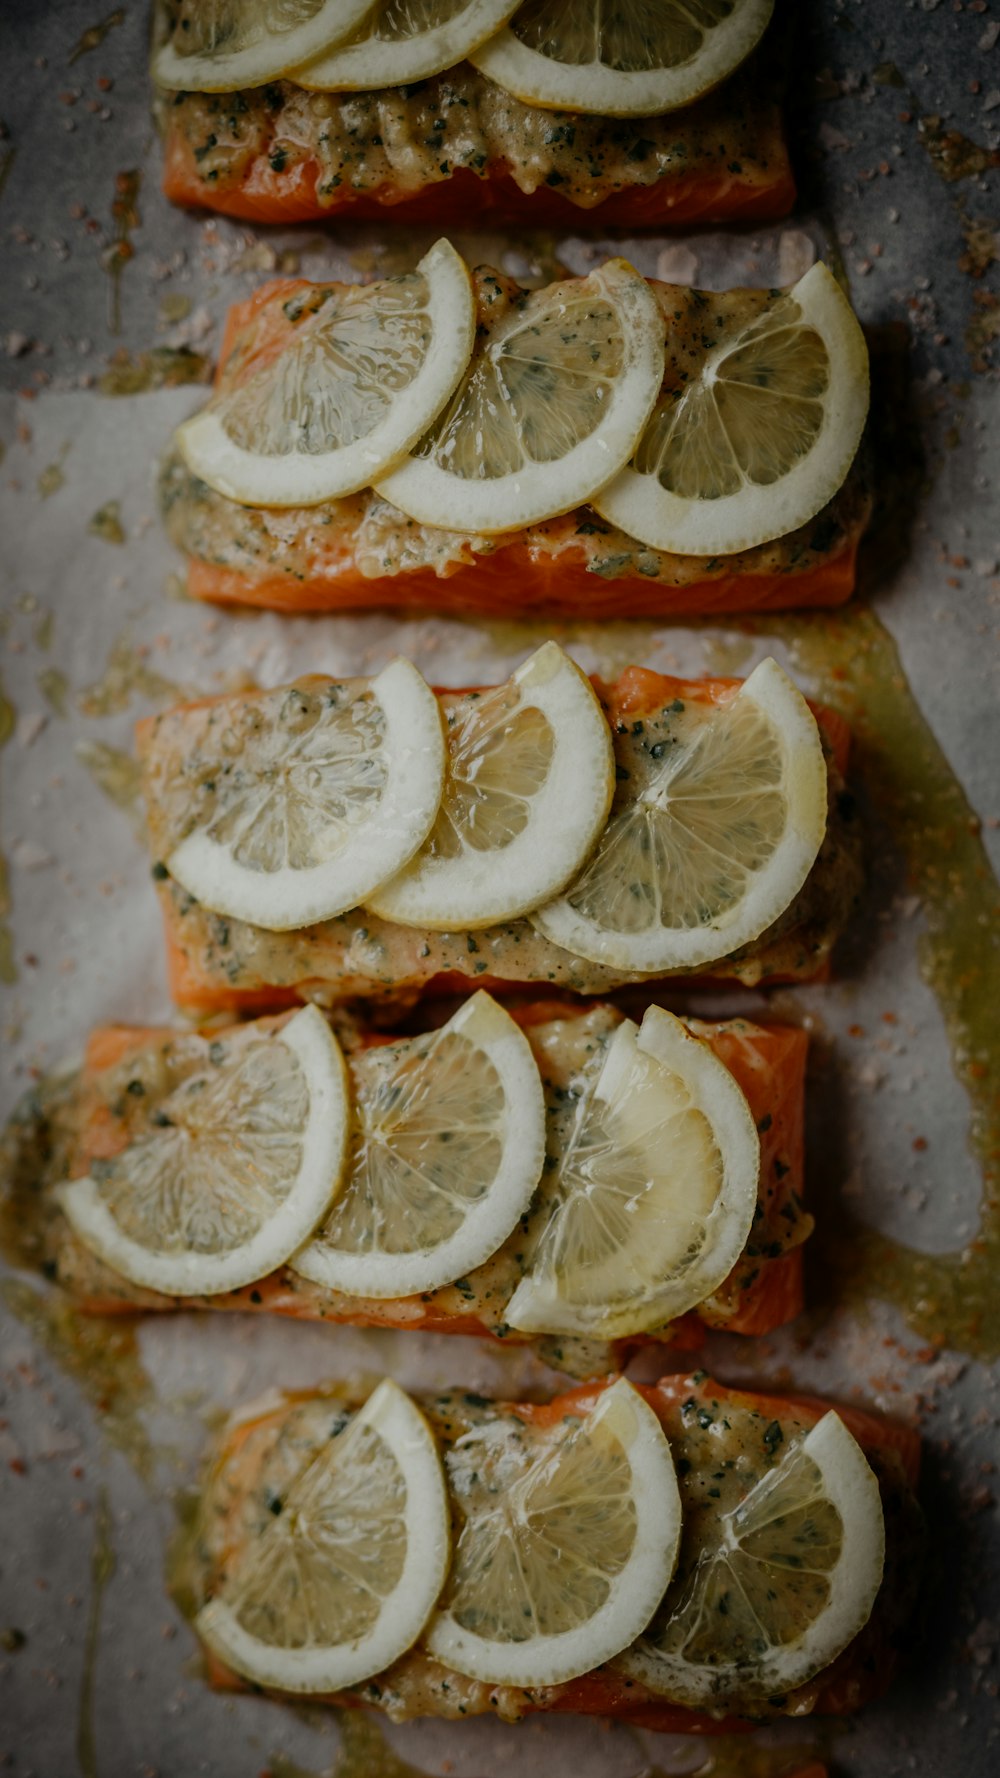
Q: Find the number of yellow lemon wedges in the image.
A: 15